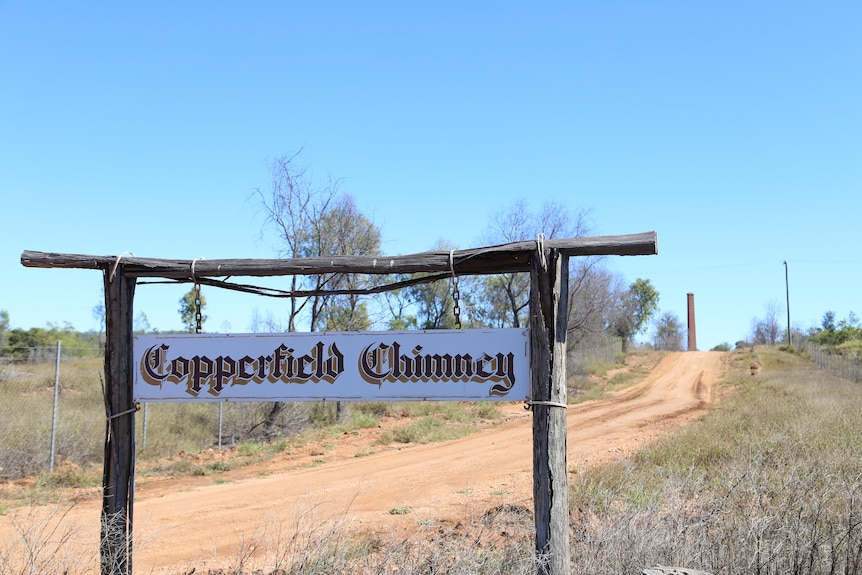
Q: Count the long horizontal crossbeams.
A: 1